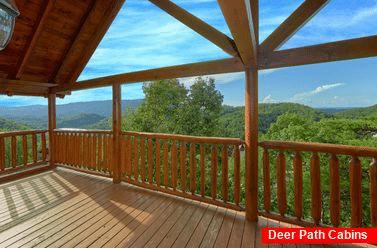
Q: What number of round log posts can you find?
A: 3